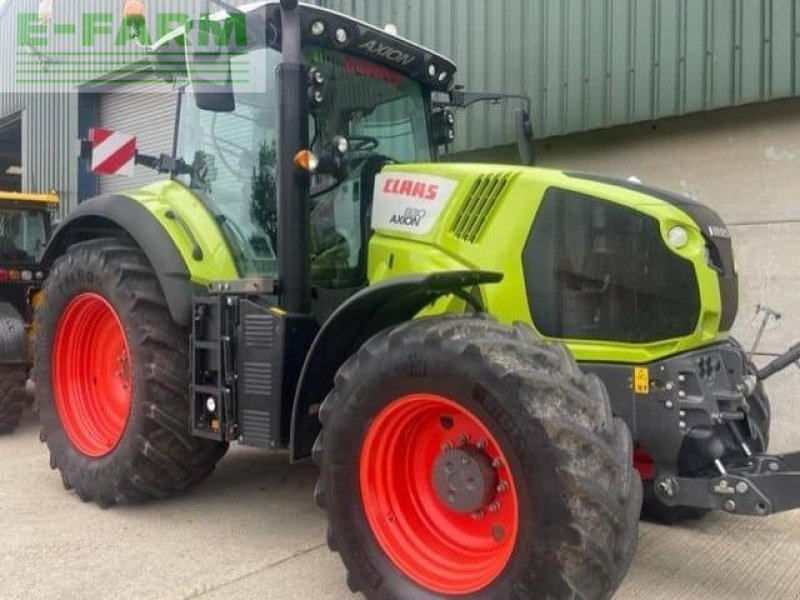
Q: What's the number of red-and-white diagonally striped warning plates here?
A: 1